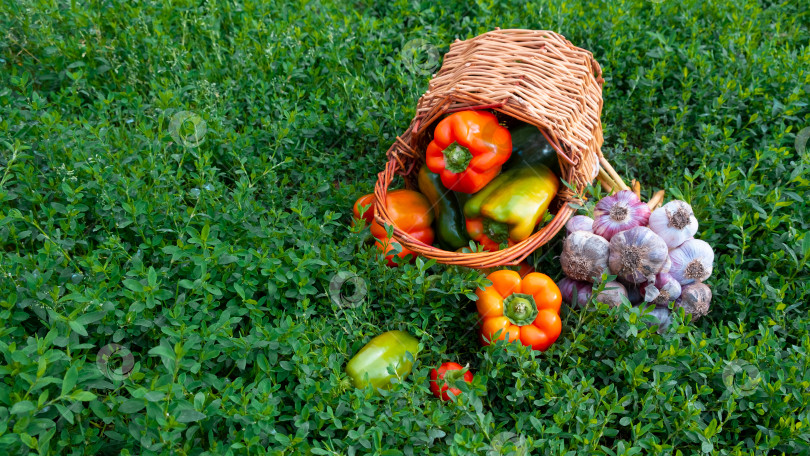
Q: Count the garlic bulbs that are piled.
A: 11